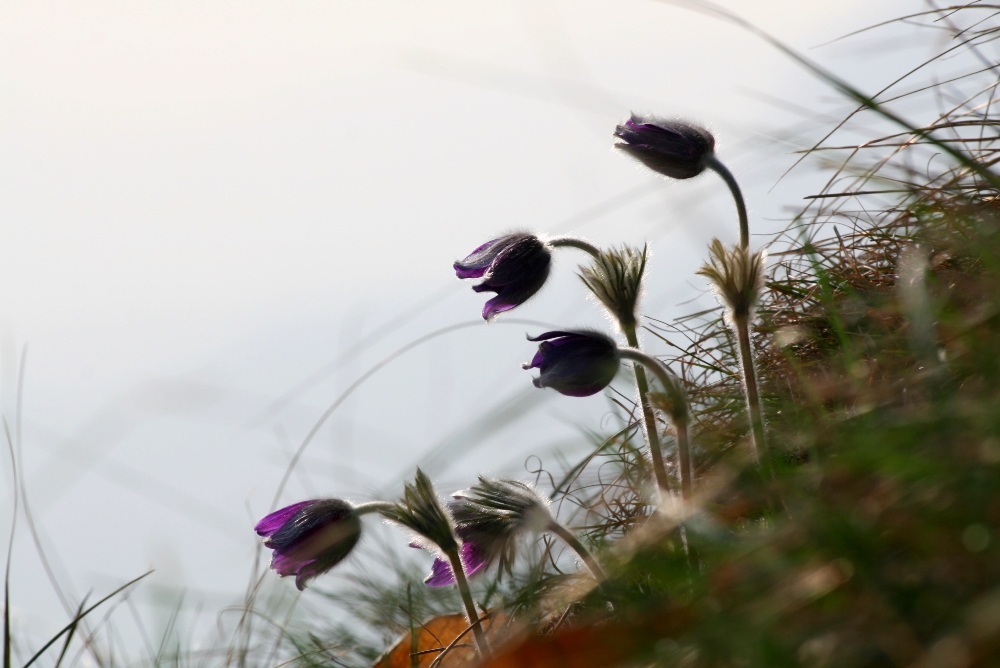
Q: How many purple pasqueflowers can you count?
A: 5